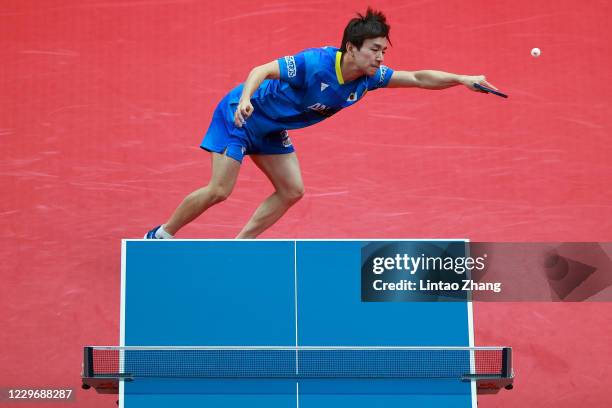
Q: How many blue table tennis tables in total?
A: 1